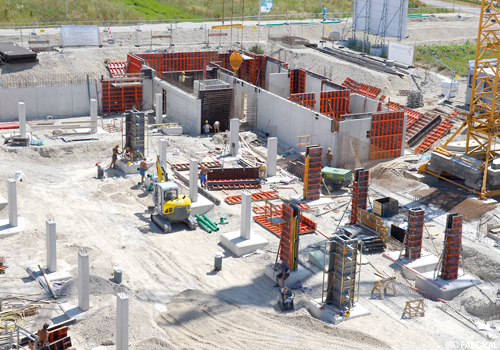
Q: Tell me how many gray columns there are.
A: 12